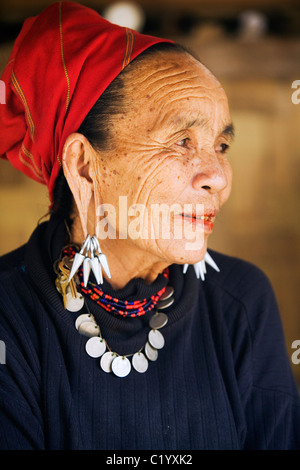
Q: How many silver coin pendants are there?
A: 12